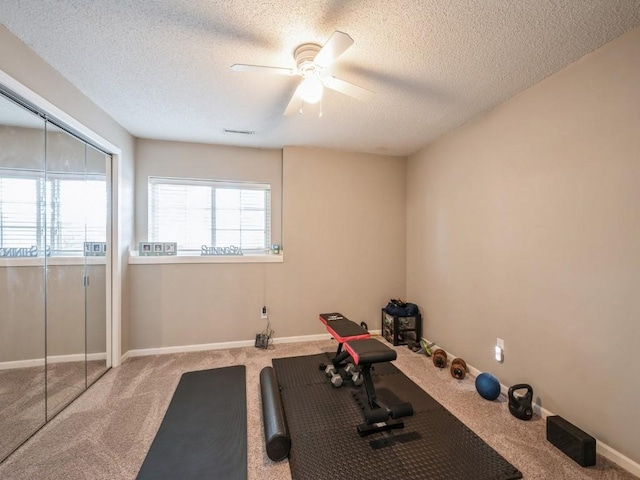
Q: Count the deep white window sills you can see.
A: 1